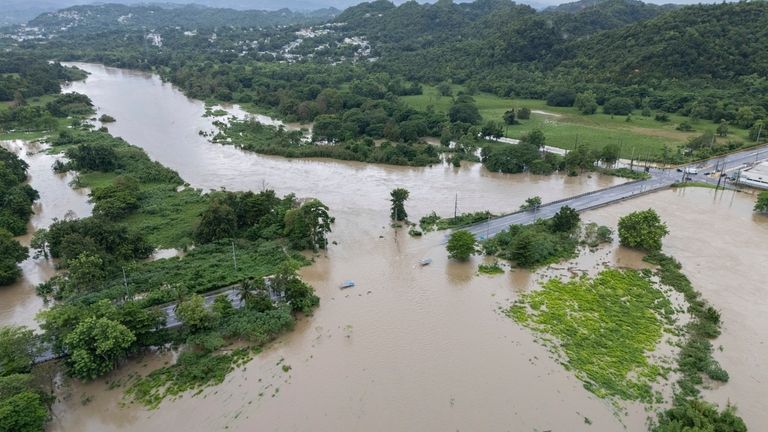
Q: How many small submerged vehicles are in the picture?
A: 2